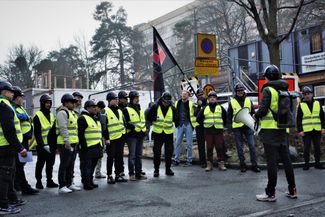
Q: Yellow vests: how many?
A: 13